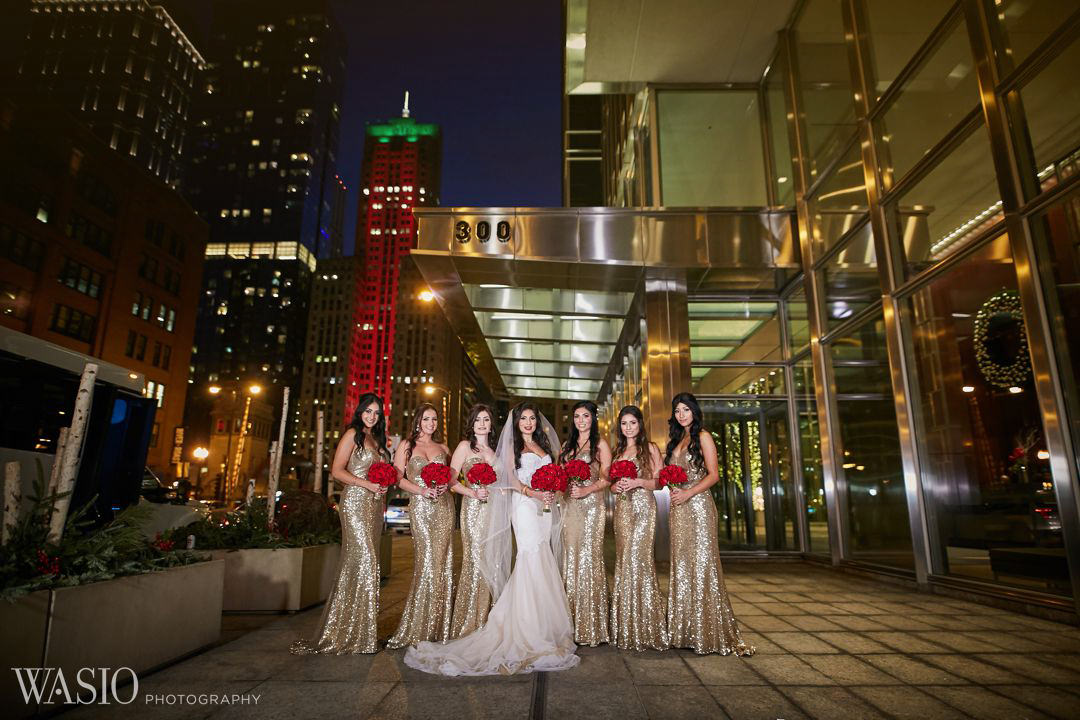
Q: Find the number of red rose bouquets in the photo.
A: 7